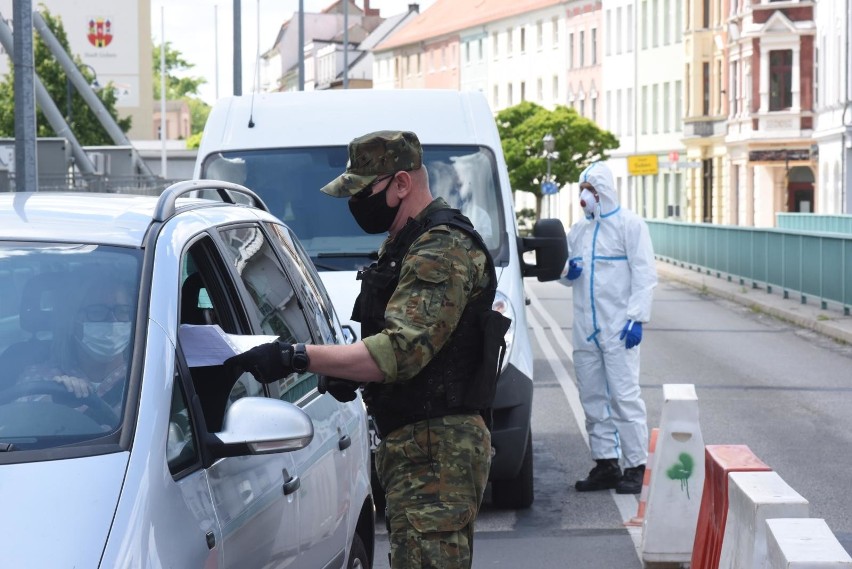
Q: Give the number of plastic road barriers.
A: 4